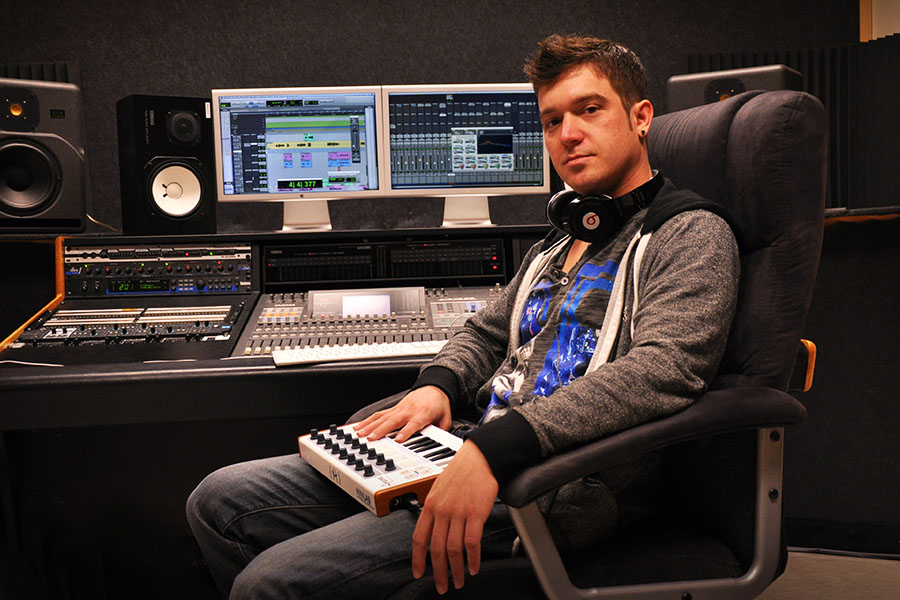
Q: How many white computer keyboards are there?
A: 1